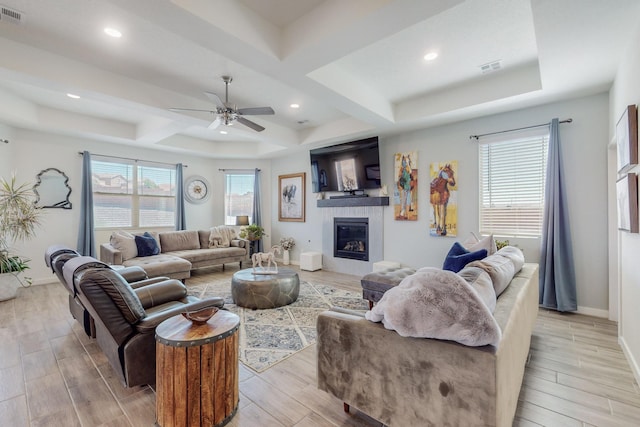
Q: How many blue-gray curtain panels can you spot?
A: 4